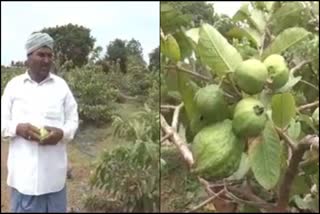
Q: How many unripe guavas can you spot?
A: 5